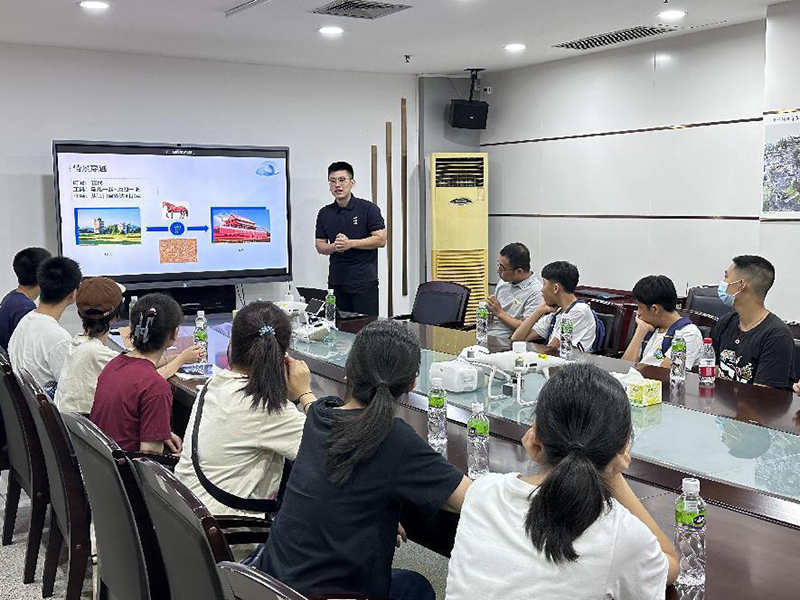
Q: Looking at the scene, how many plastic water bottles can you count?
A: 10